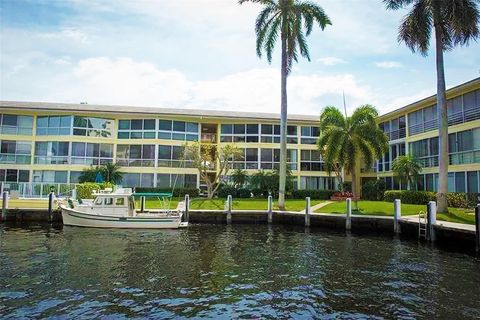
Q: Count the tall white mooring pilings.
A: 11